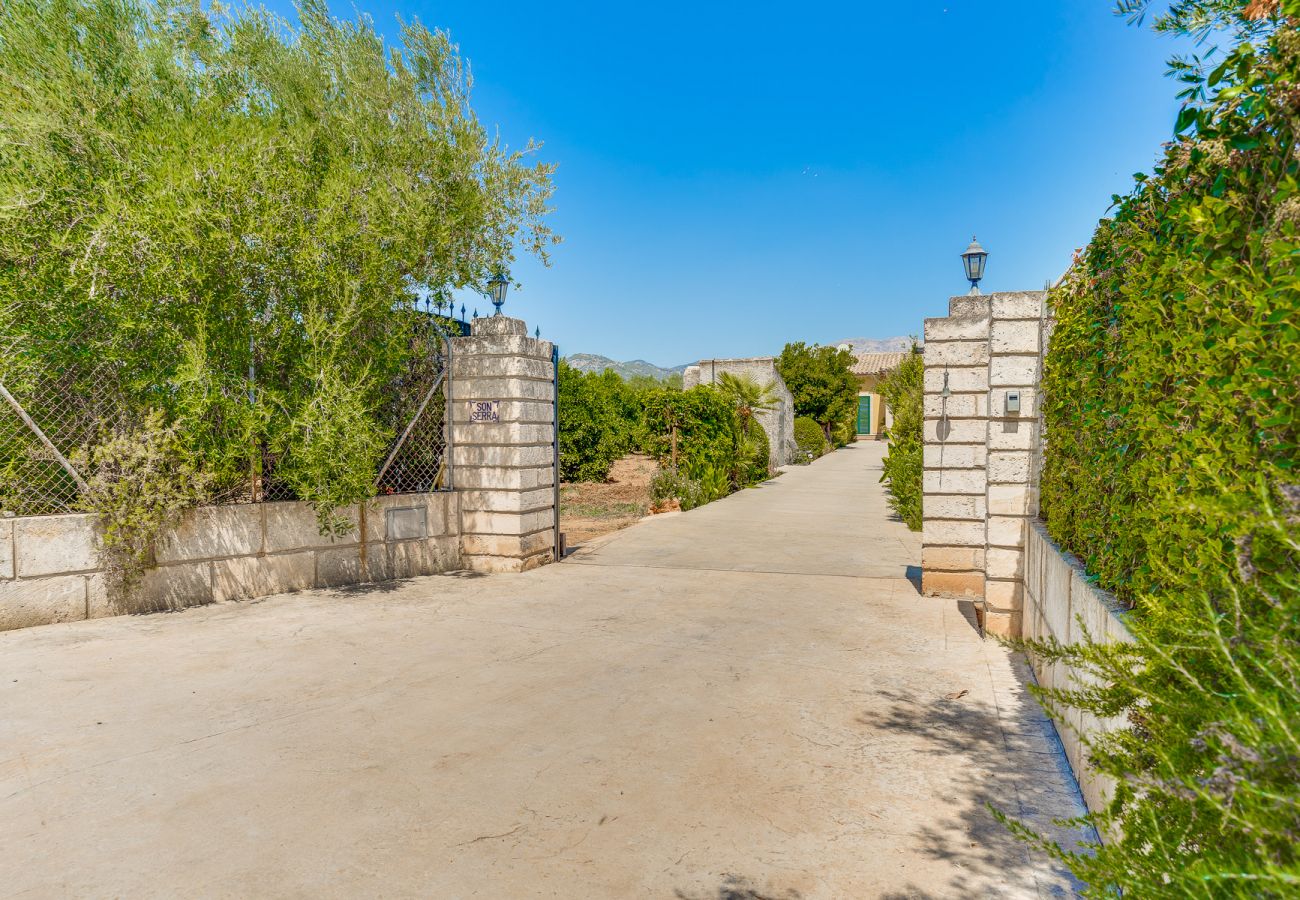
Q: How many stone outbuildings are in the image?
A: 1